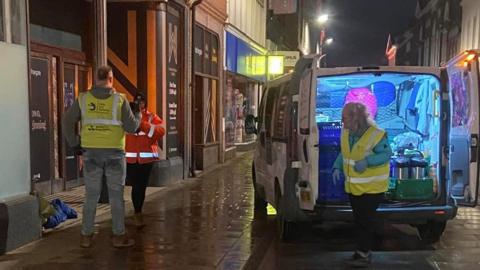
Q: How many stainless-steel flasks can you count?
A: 2